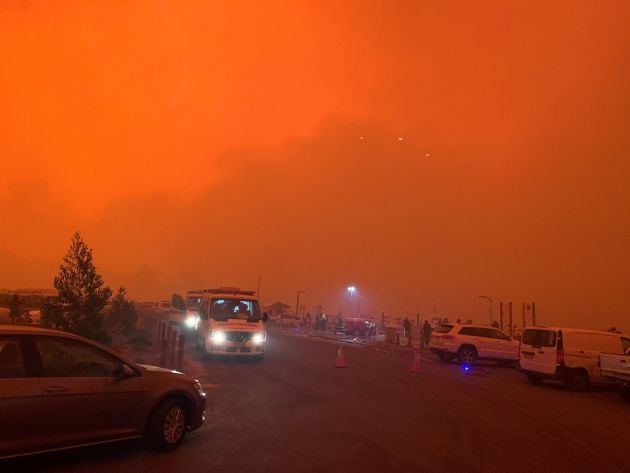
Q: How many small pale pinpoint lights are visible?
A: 3